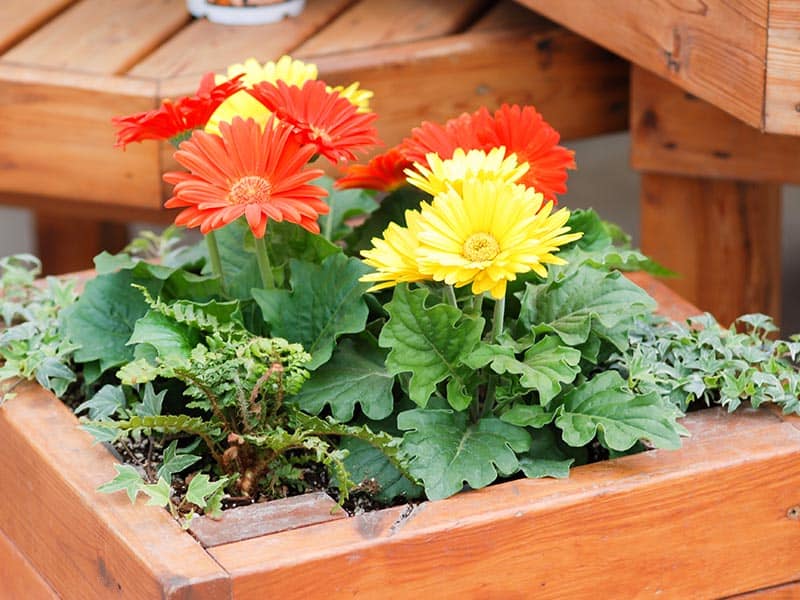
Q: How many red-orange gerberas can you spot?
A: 6